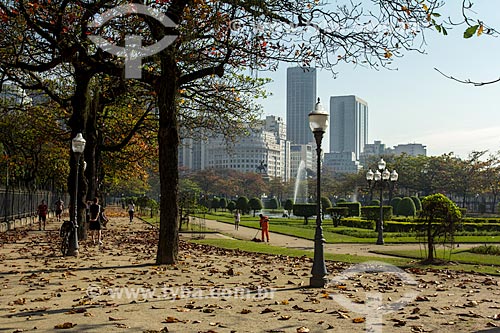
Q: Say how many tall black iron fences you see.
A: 1